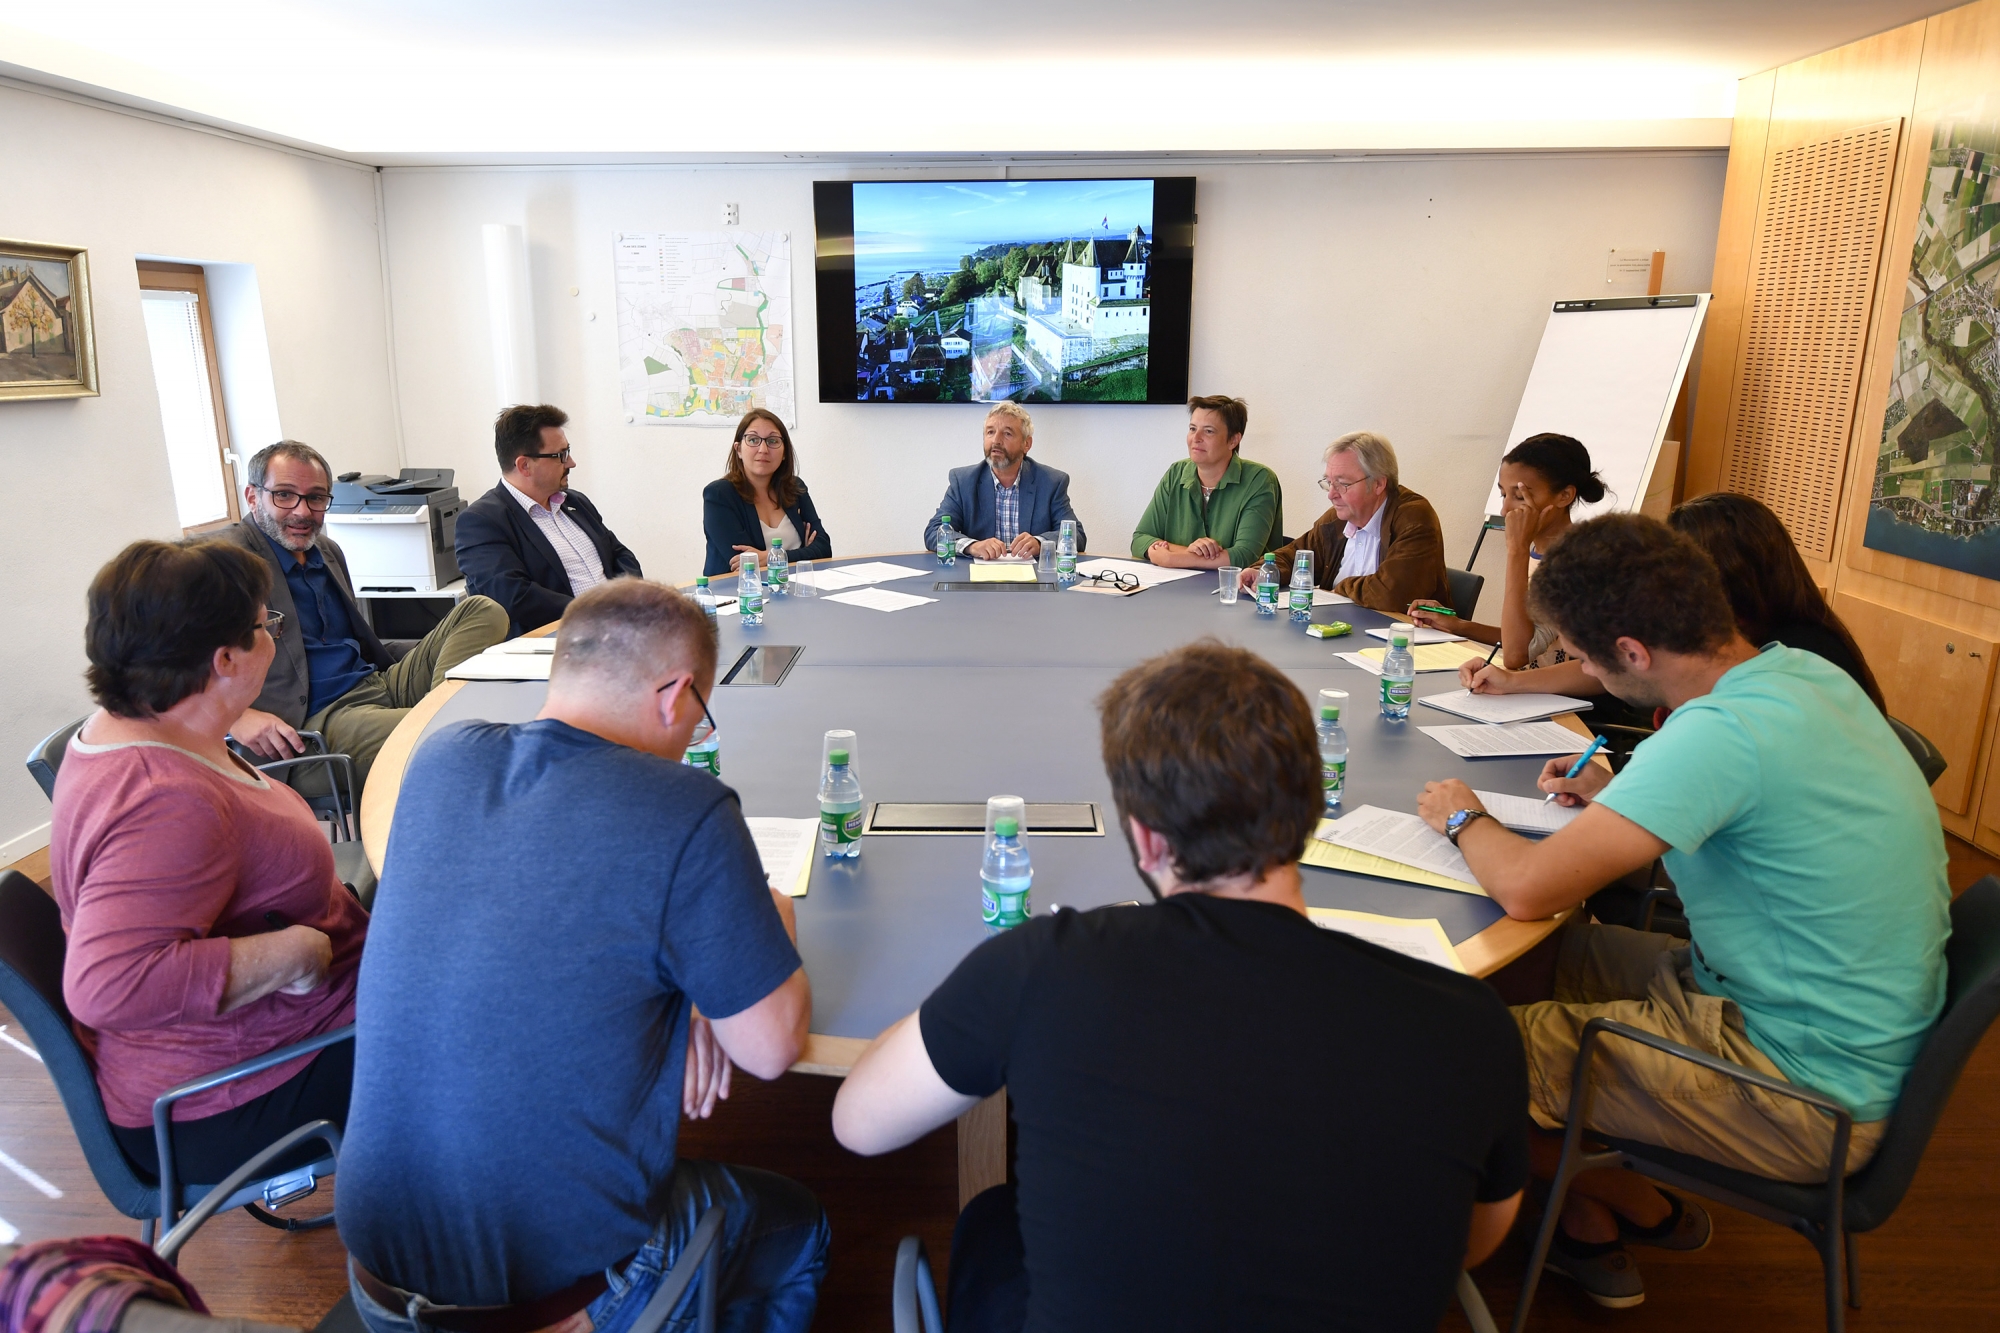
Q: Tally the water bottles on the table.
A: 12